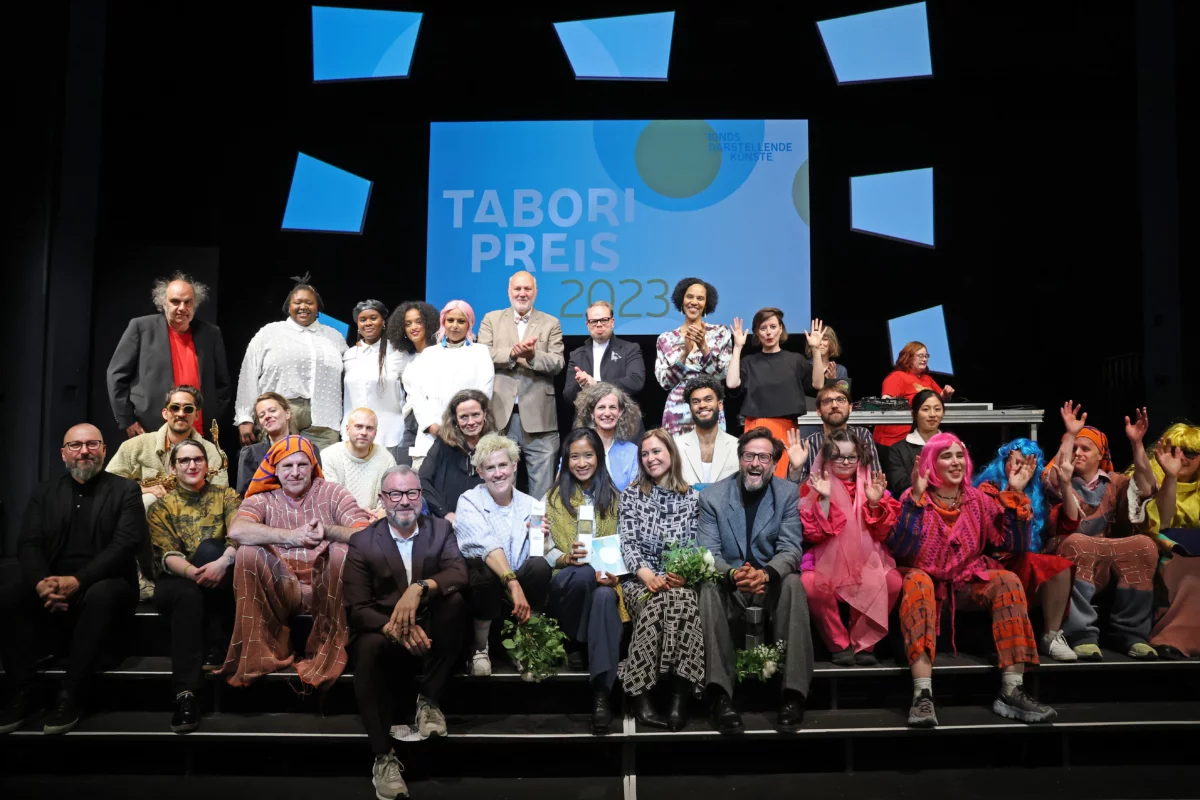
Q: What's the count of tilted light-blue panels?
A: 7